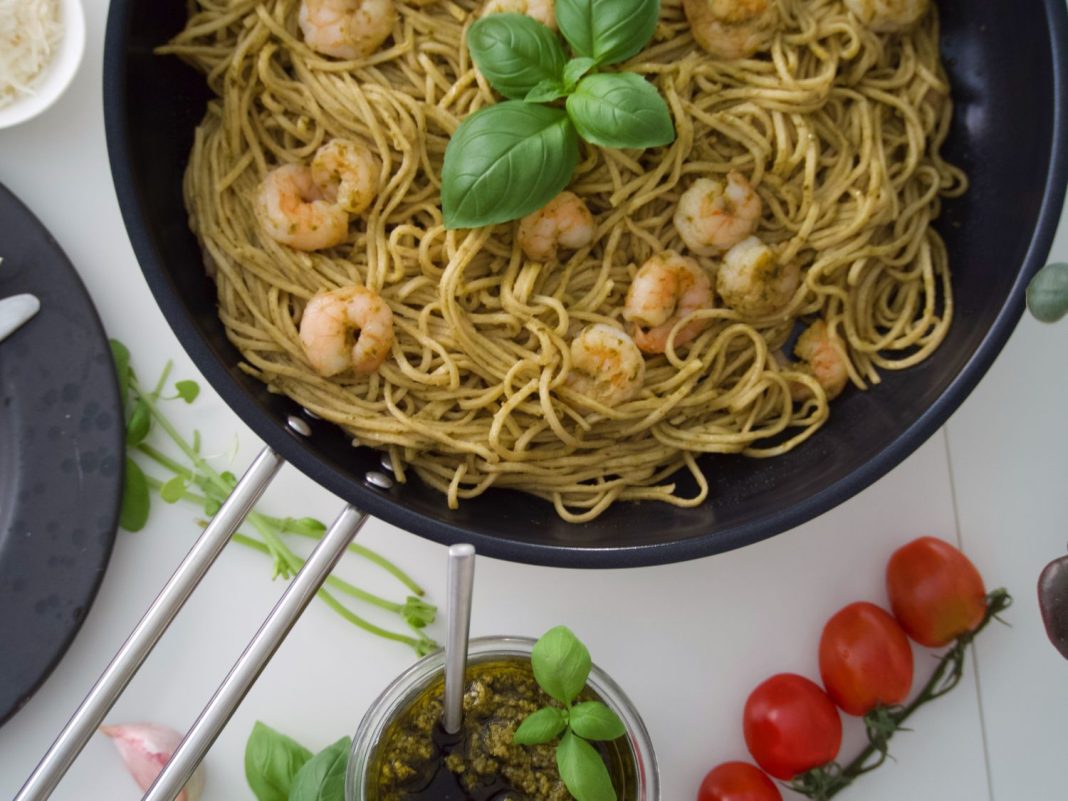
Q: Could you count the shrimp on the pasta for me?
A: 13